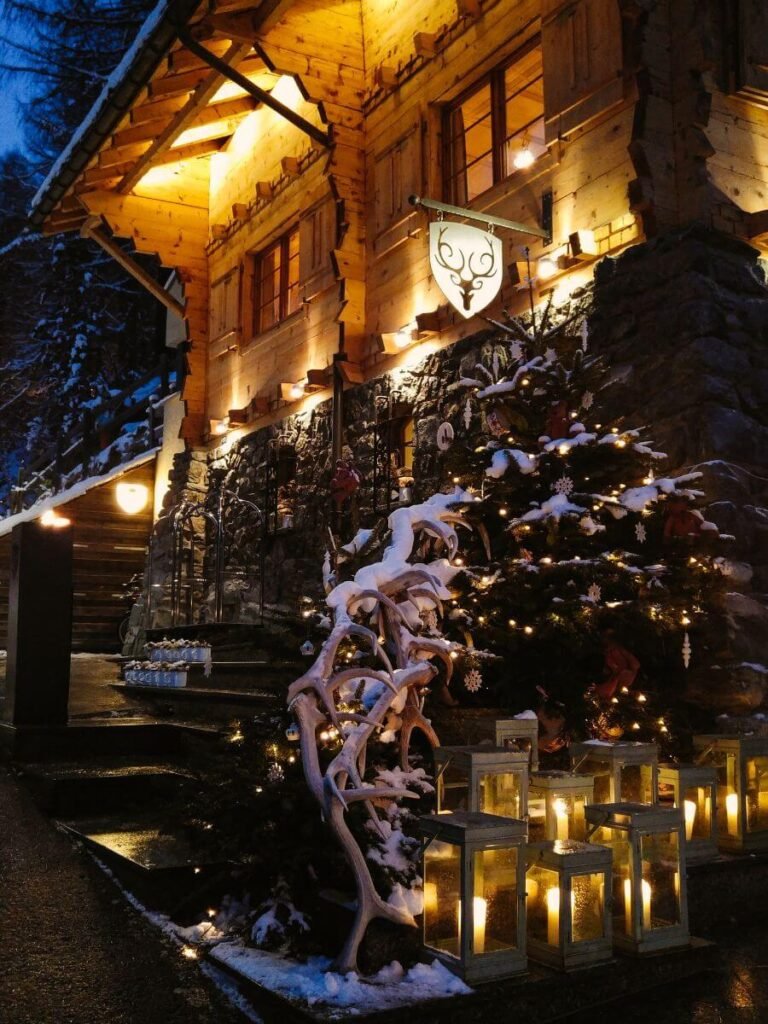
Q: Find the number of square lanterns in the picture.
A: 9